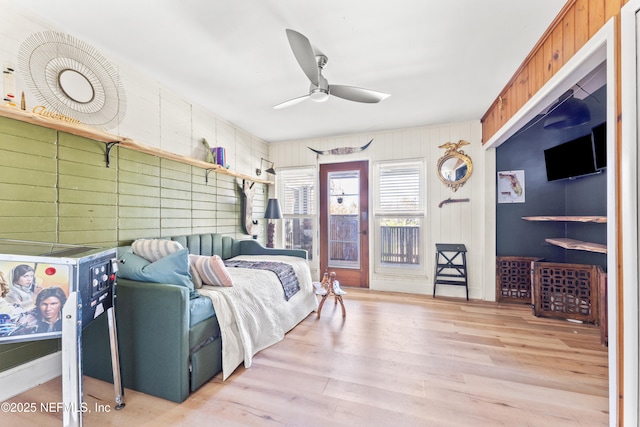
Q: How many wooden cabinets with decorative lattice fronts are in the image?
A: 2